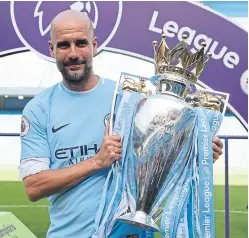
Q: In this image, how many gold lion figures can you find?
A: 2